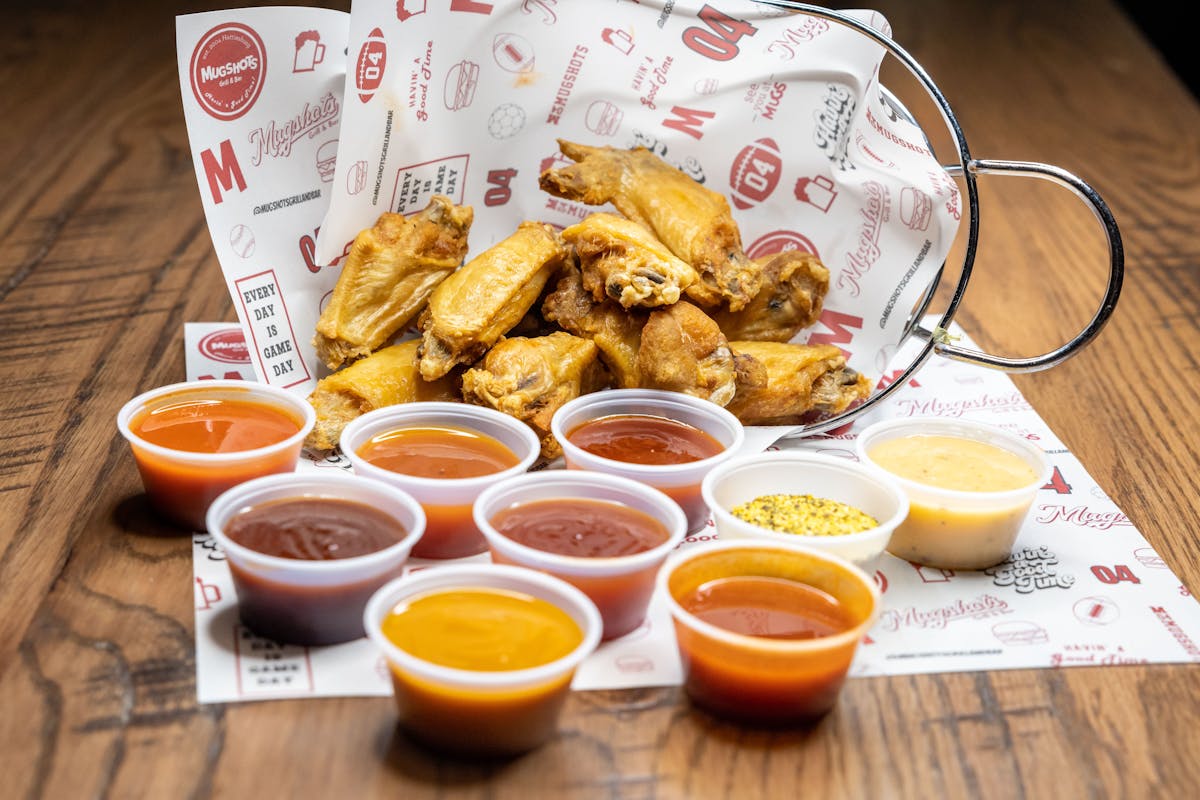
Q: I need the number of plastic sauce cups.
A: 9